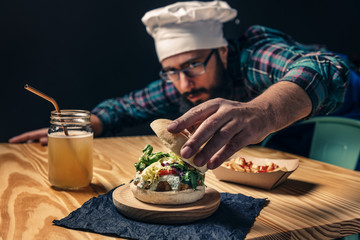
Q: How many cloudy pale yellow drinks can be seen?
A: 1